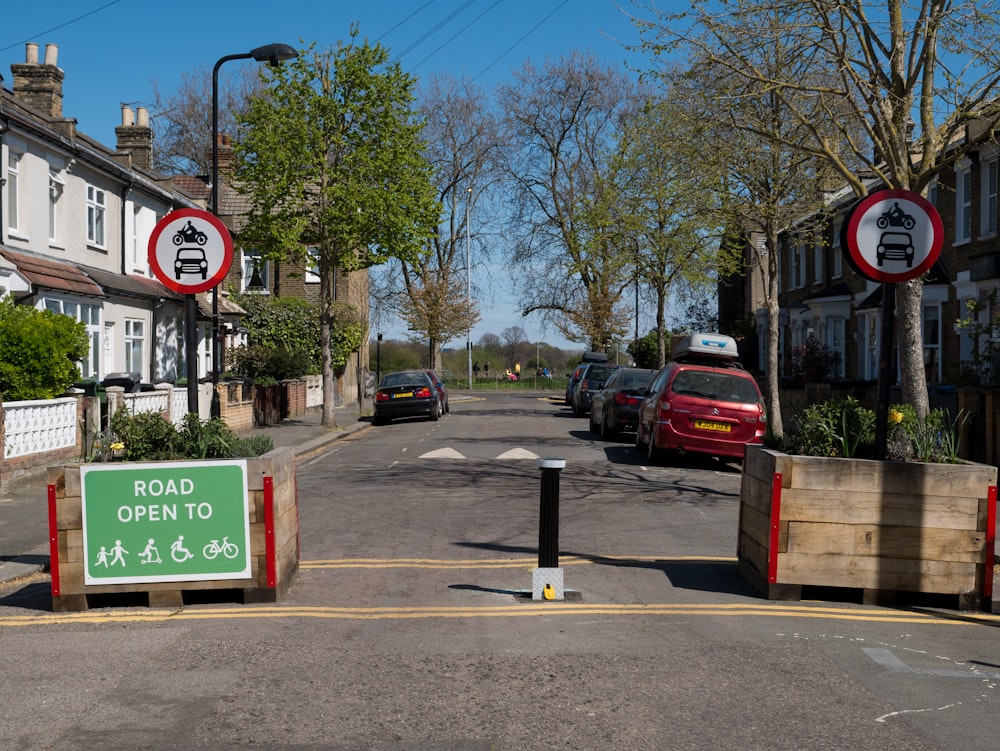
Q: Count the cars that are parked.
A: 6